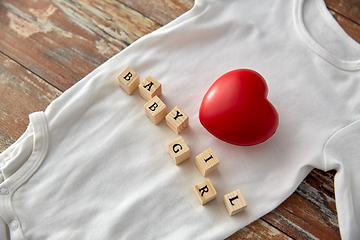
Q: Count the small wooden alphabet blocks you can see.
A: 8